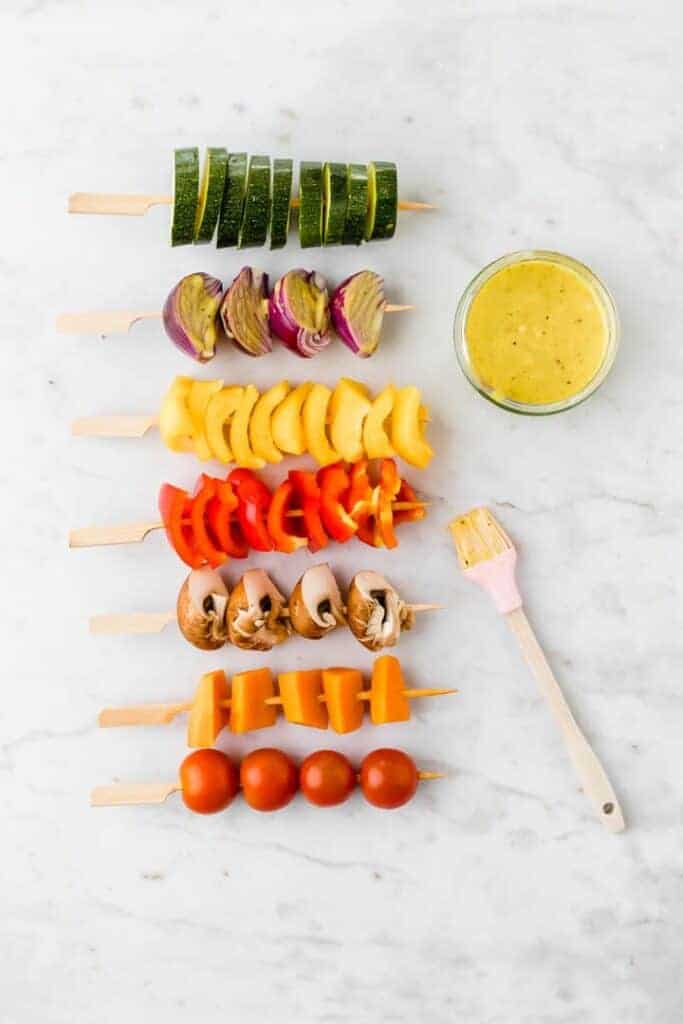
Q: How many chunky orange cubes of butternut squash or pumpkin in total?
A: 5